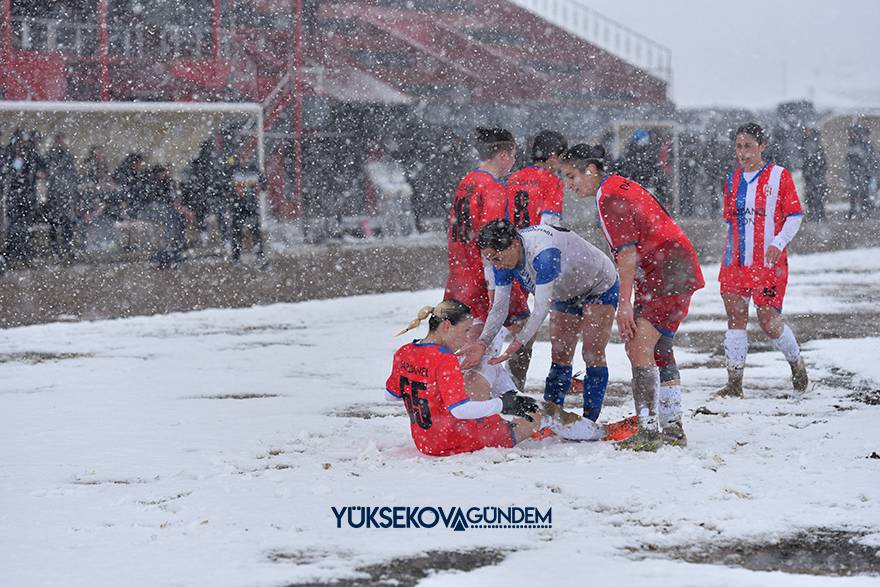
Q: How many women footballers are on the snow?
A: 6